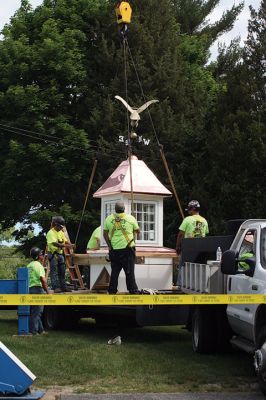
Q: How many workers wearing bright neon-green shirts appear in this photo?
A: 5